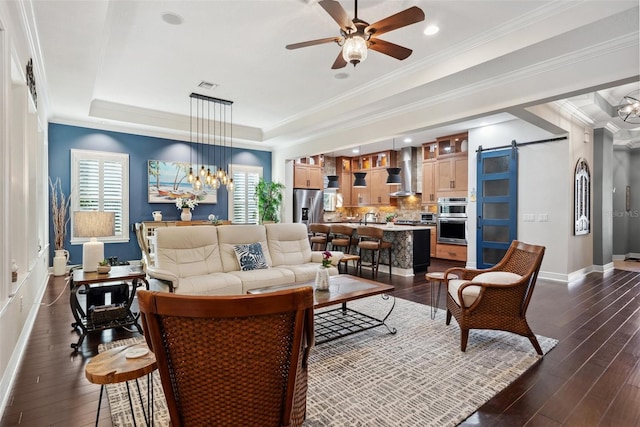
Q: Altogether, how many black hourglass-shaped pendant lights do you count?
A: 3